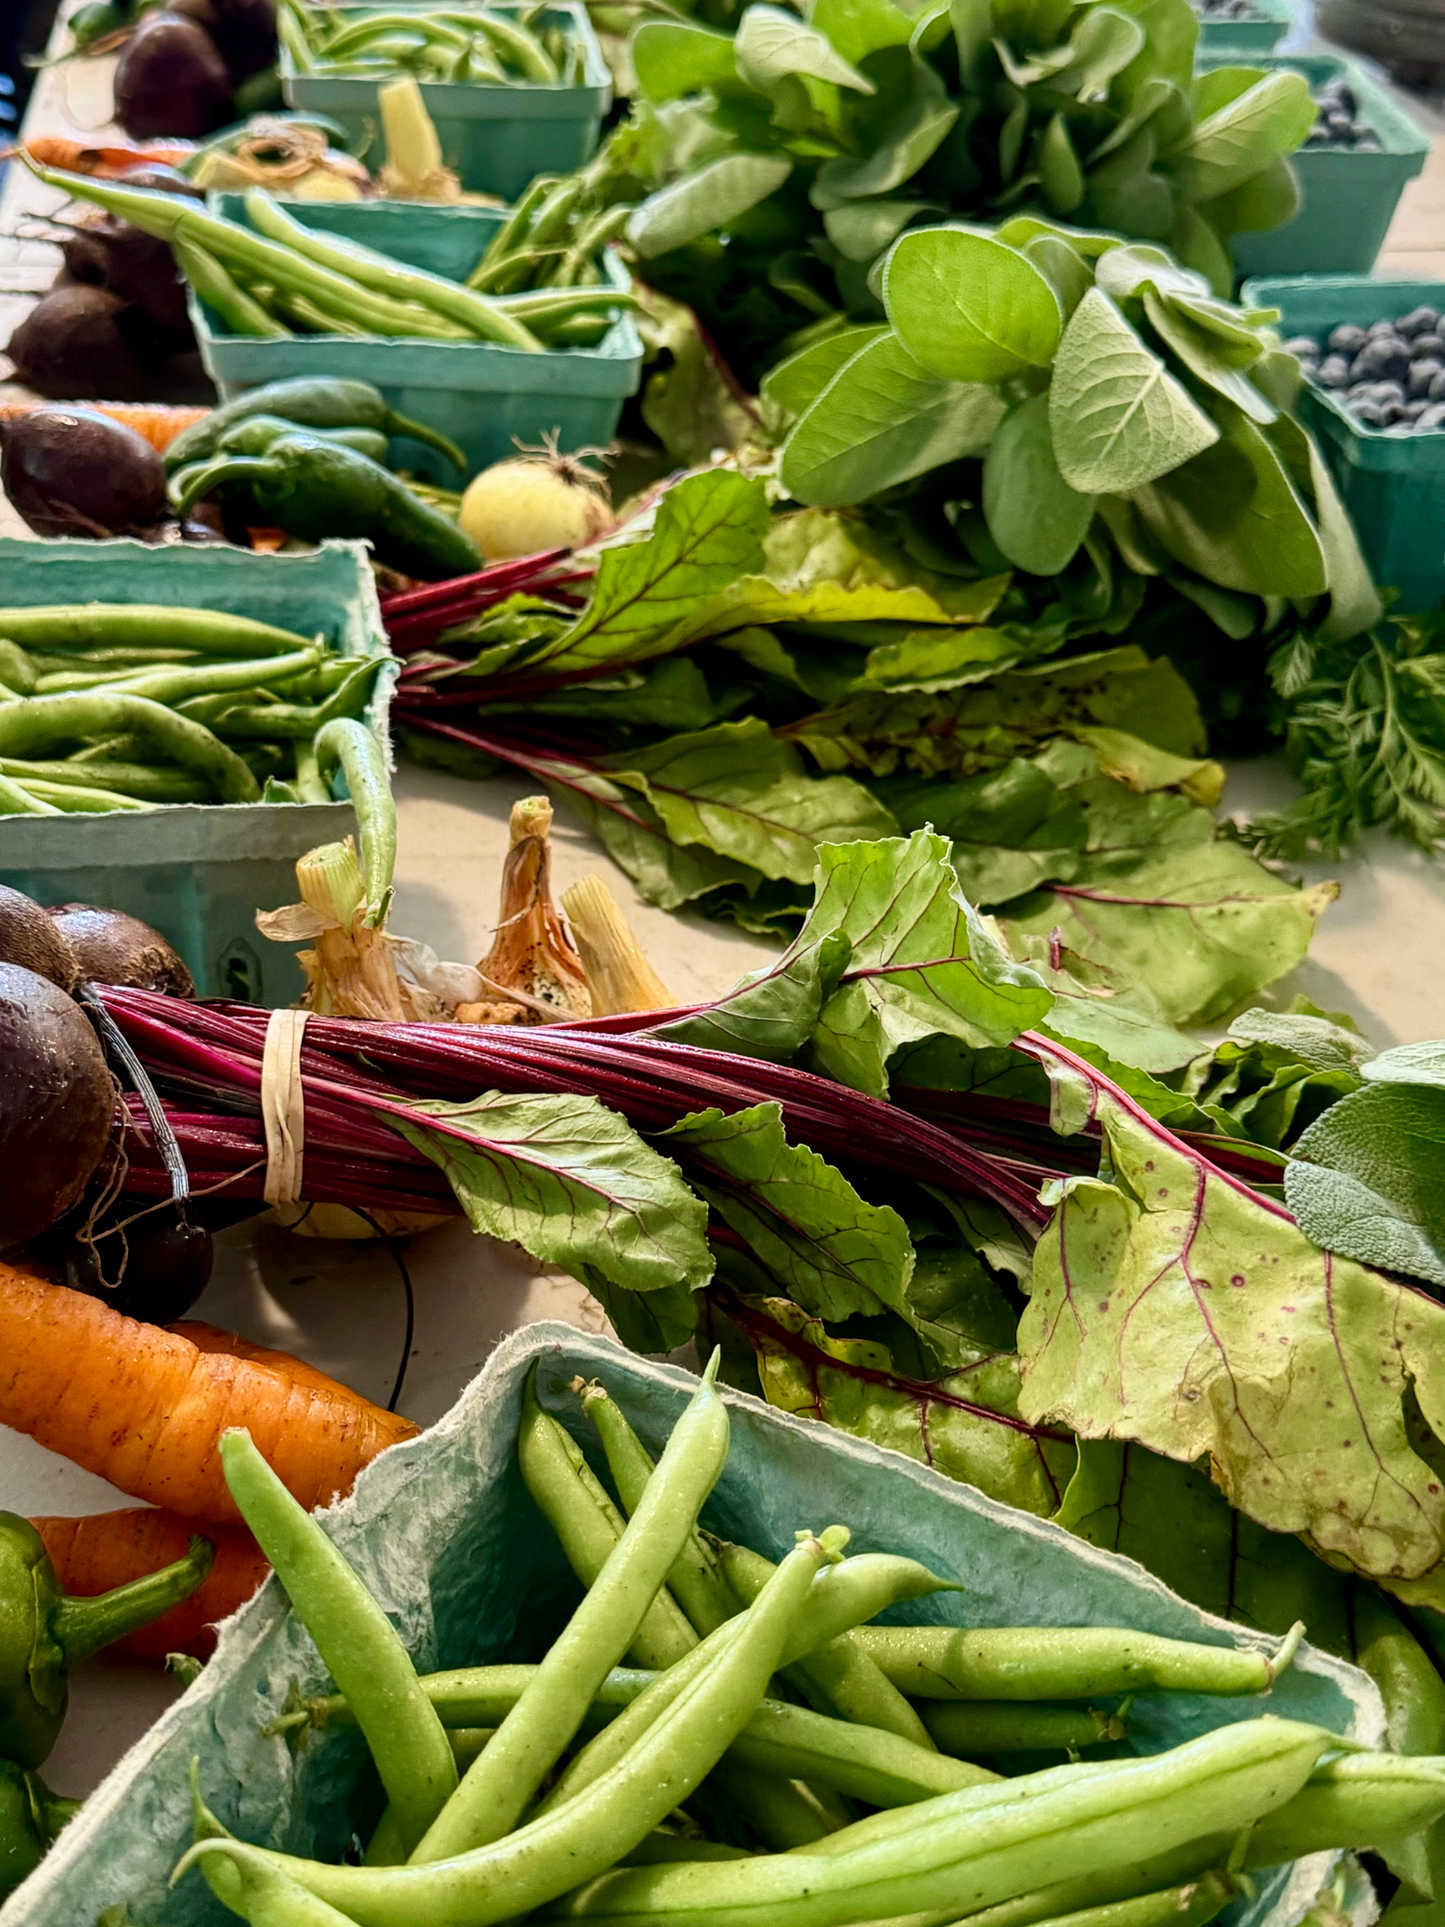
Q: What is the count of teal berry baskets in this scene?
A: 7